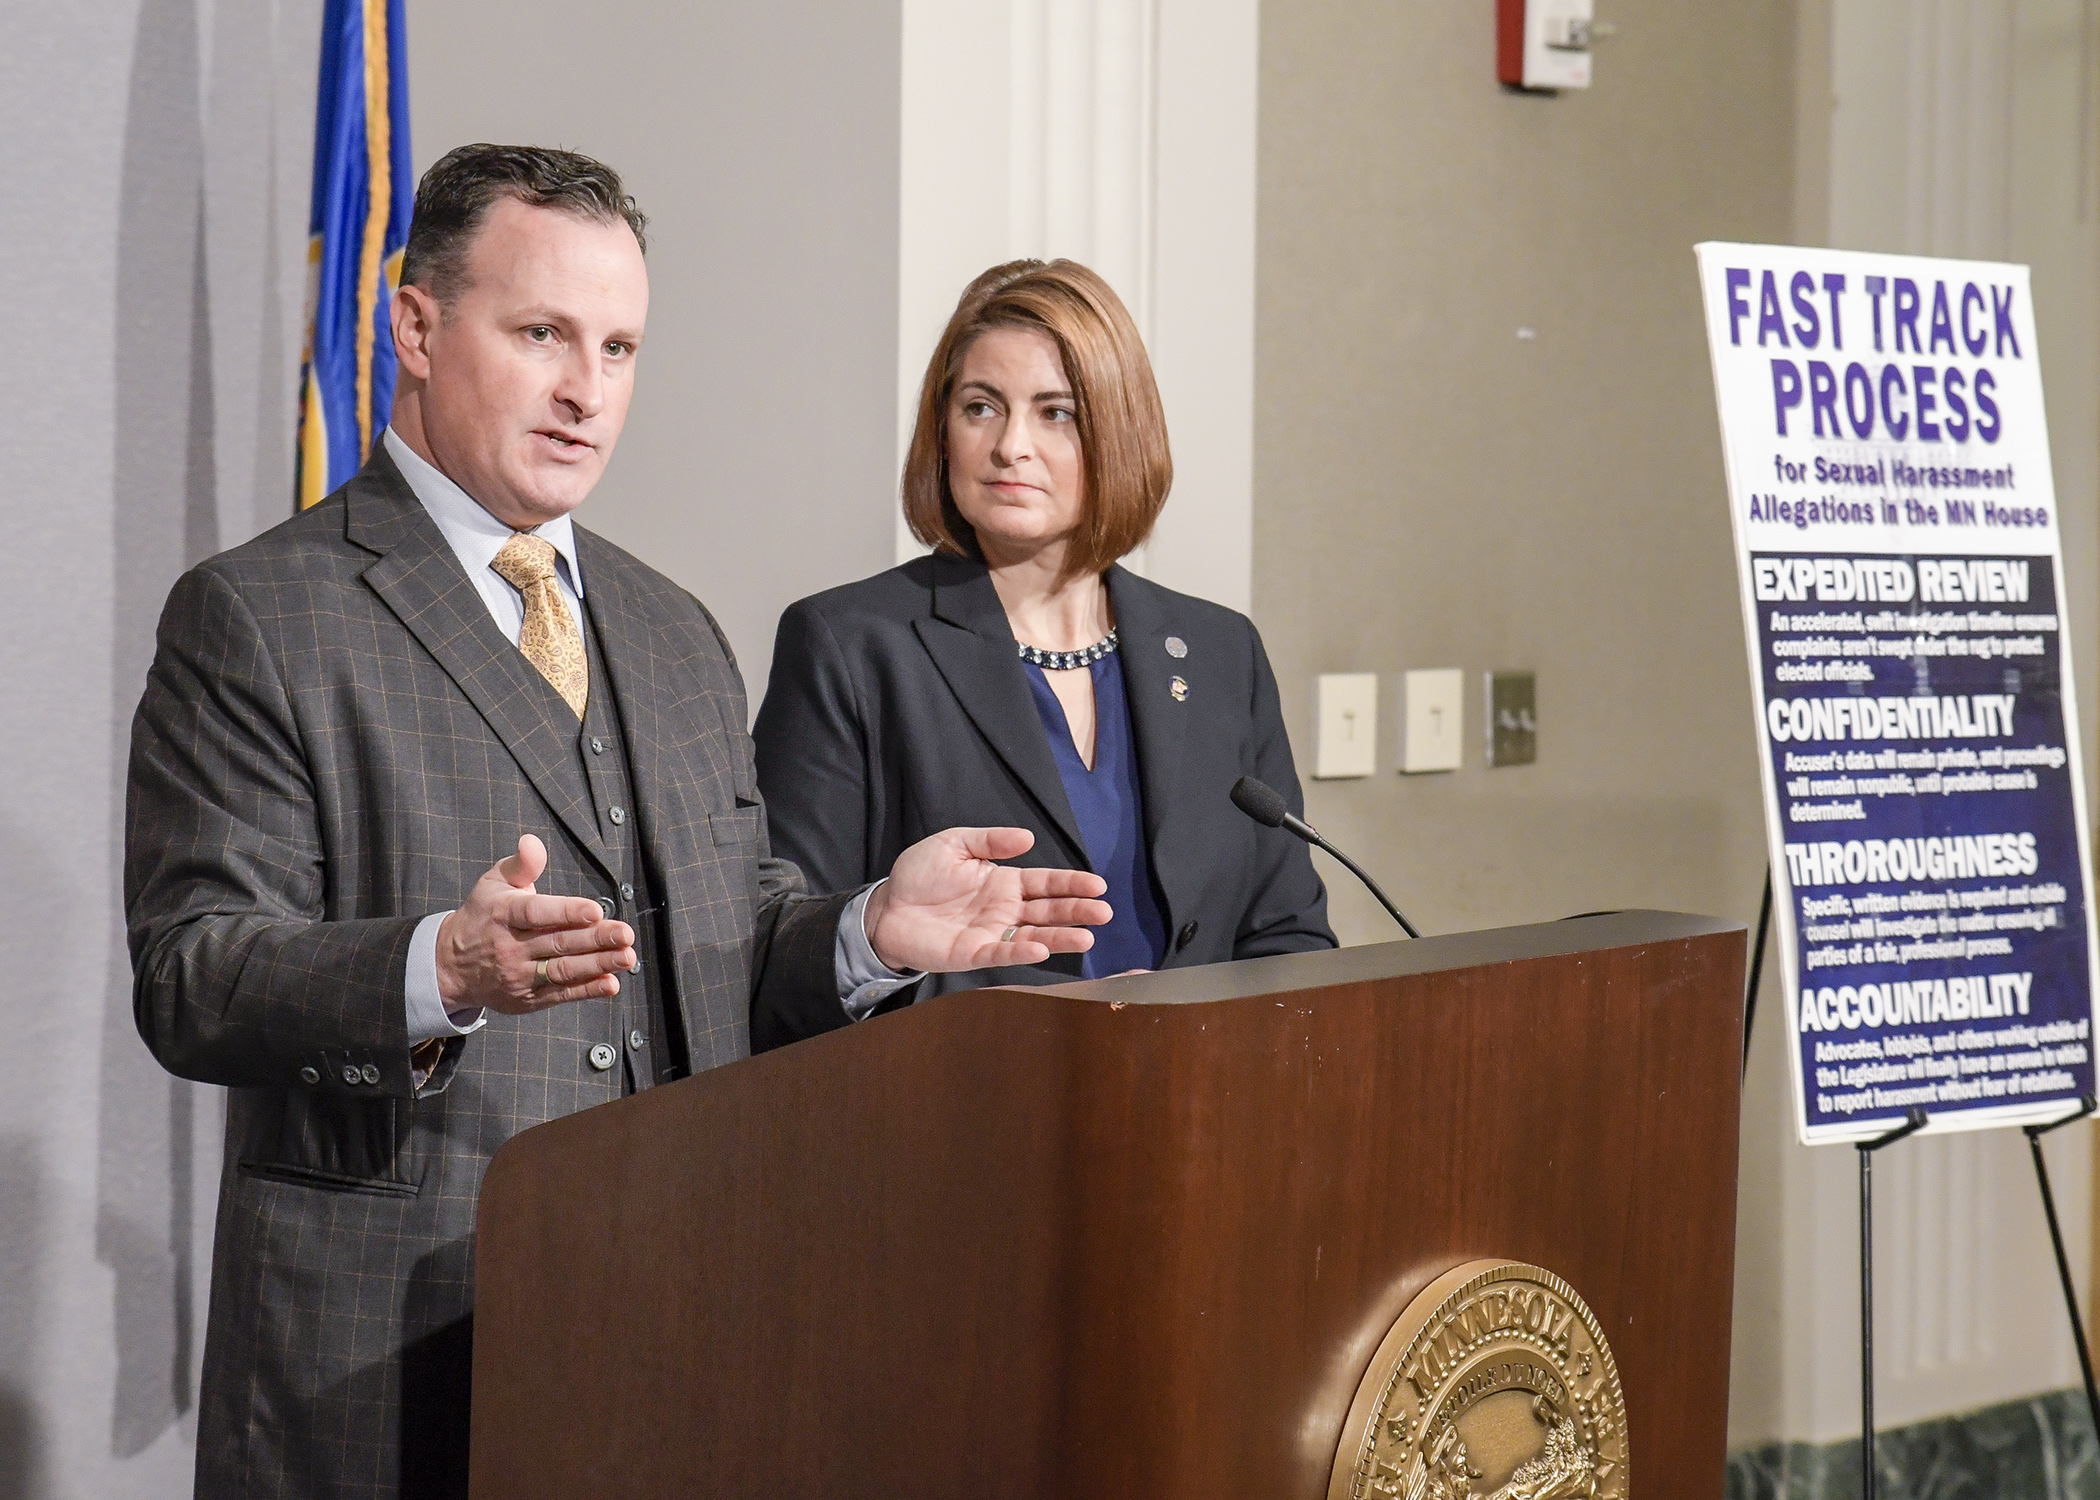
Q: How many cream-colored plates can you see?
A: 2